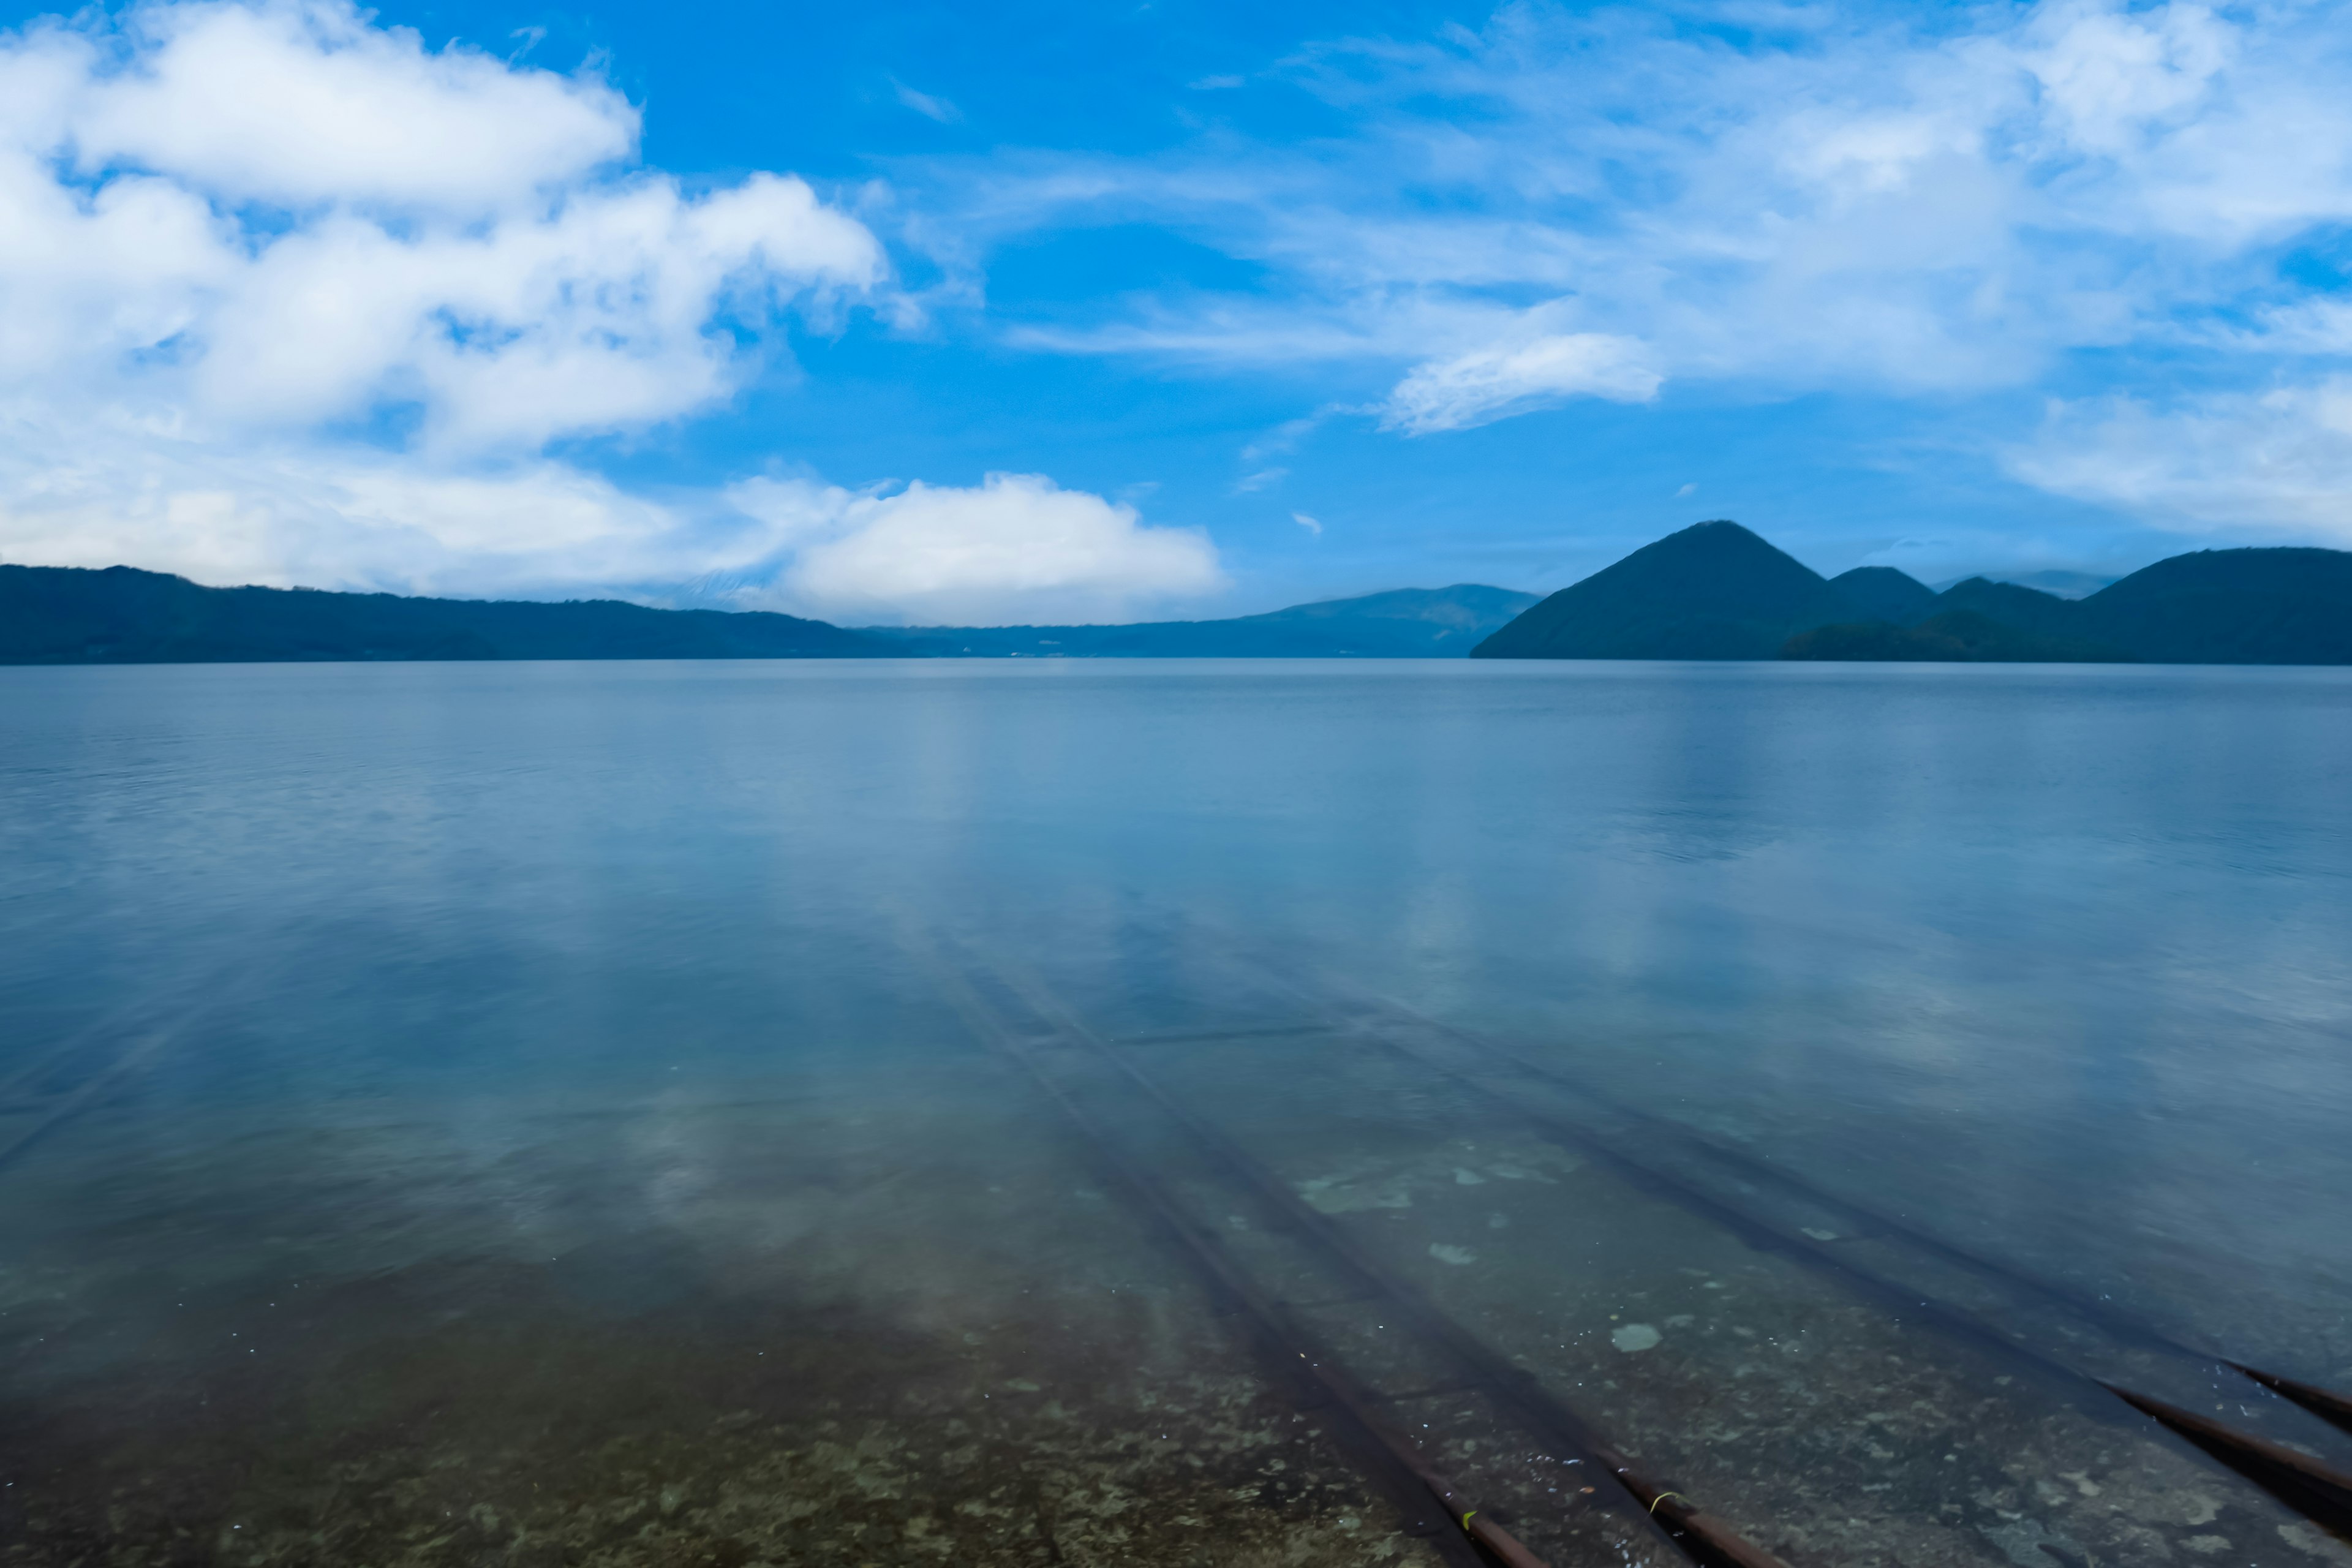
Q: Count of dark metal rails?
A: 4